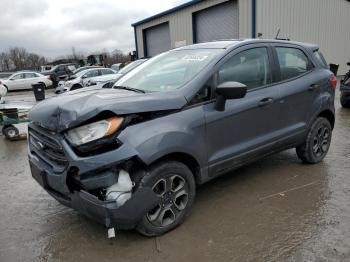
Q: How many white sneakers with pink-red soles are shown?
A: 0